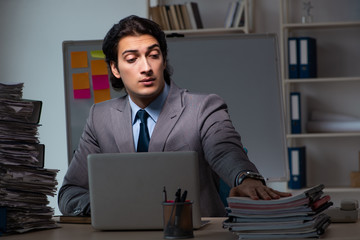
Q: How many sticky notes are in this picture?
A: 7